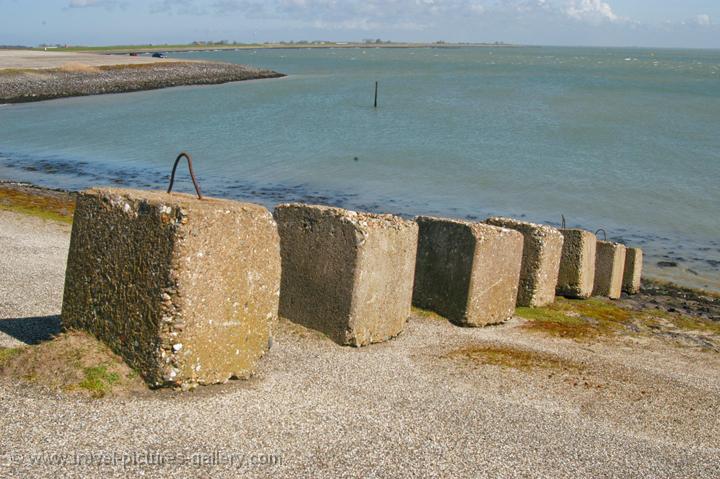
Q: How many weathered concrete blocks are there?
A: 7